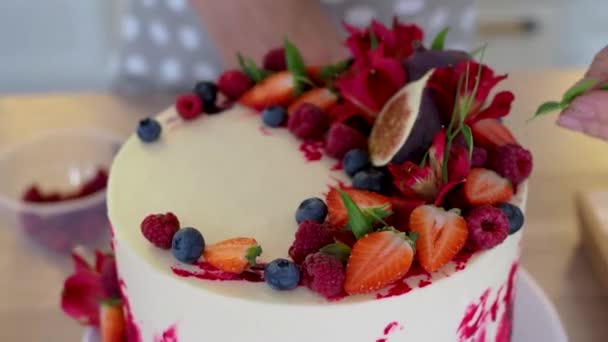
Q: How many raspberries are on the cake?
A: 11